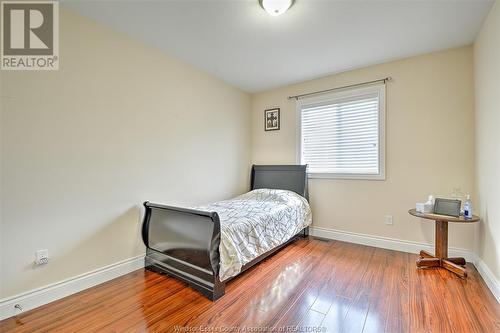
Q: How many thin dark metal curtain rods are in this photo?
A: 1